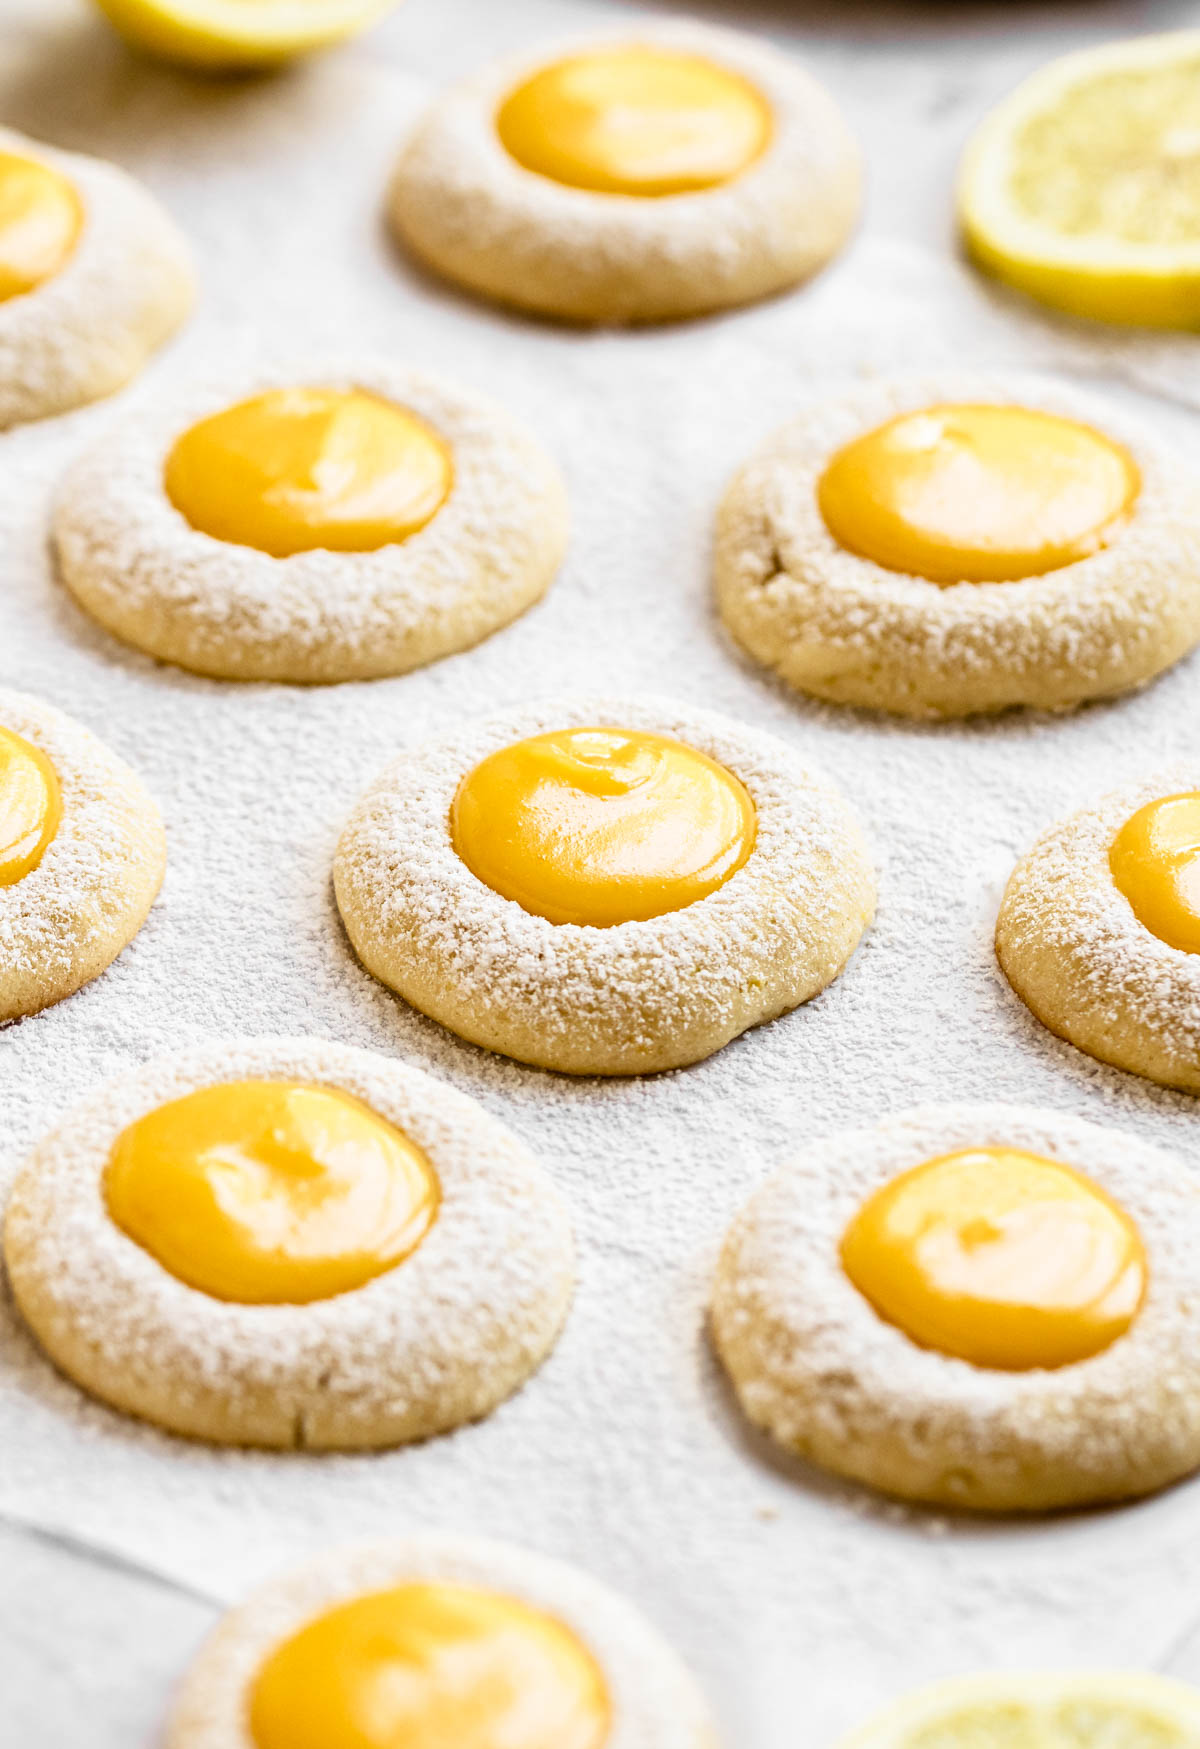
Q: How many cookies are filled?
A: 10